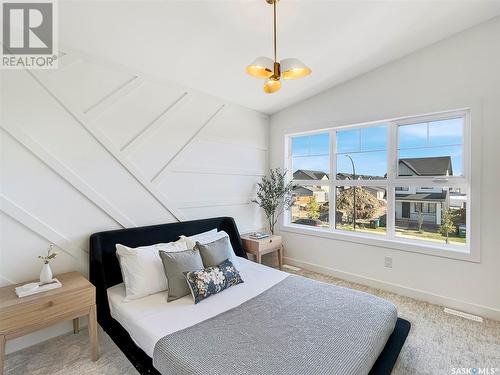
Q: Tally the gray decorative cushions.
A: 2